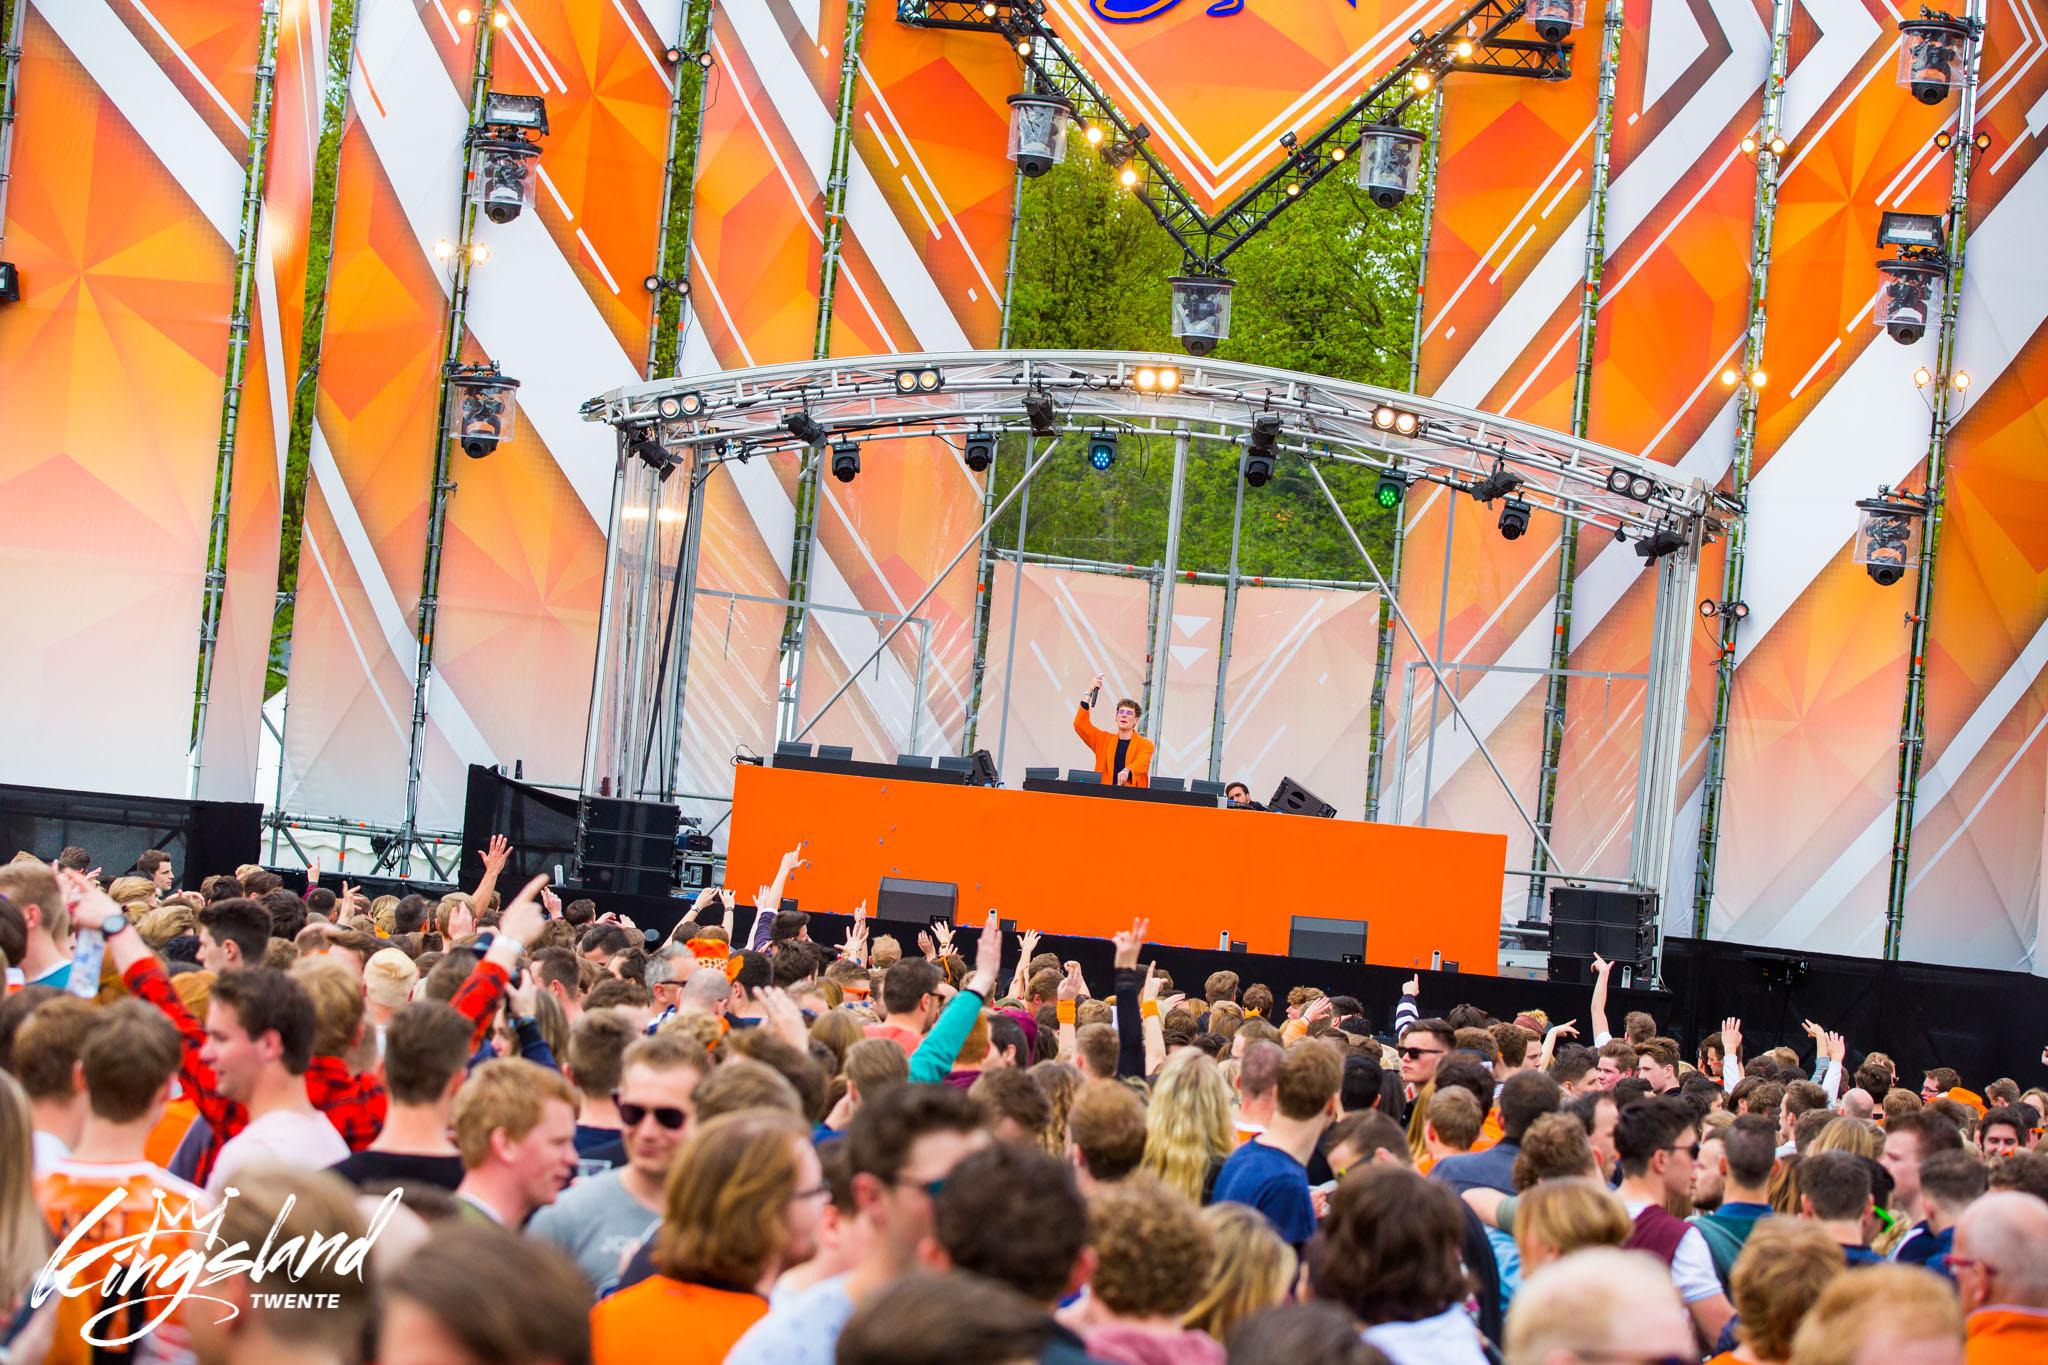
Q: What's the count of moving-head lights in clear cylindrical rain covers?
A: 9